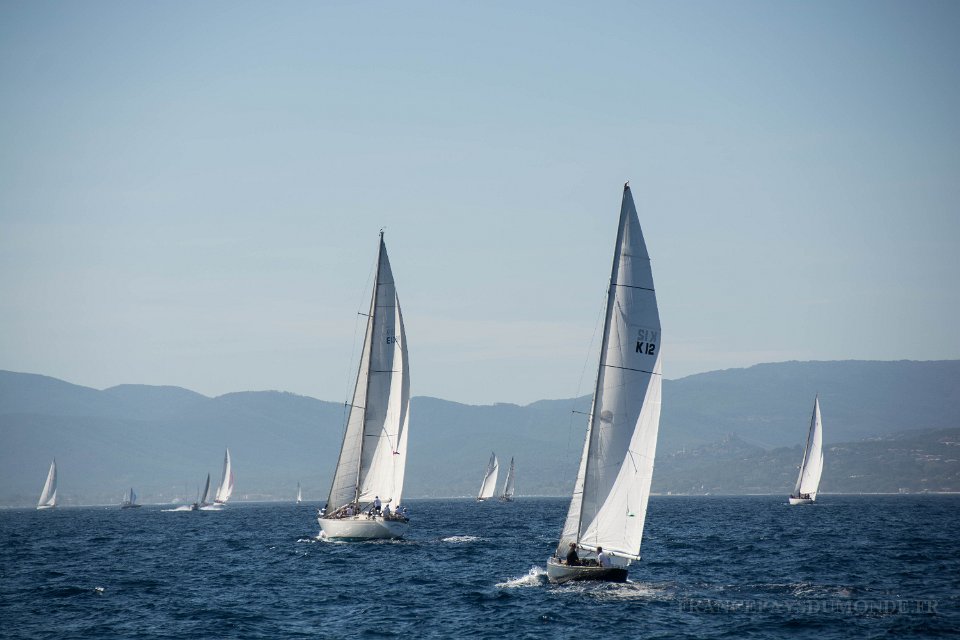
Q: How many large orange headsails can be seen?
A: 0